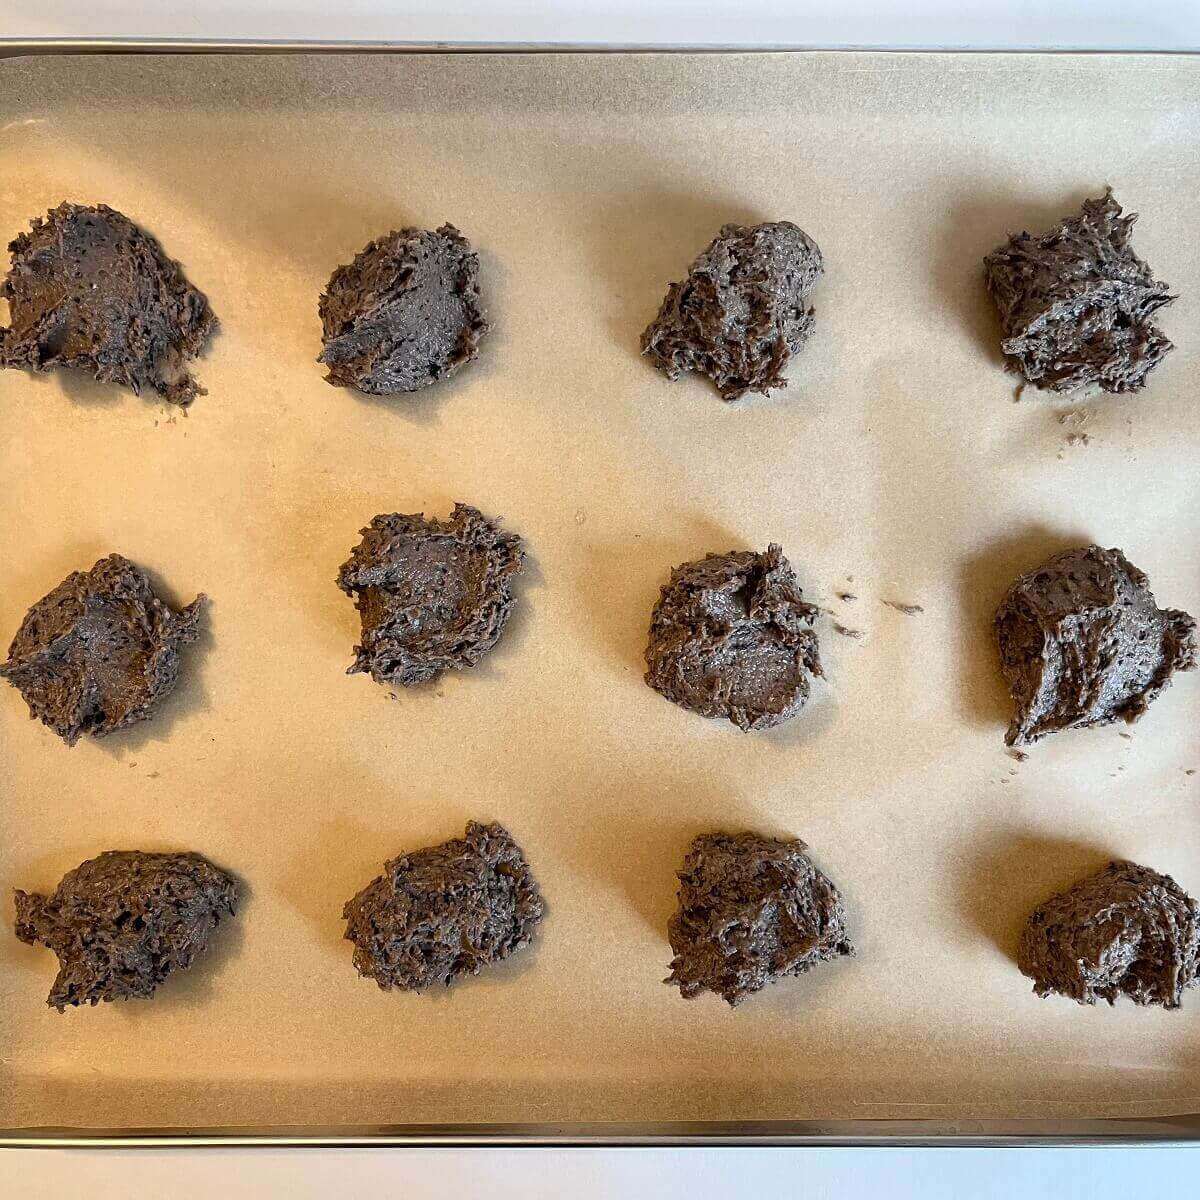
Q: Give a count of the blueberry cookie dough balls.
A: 0